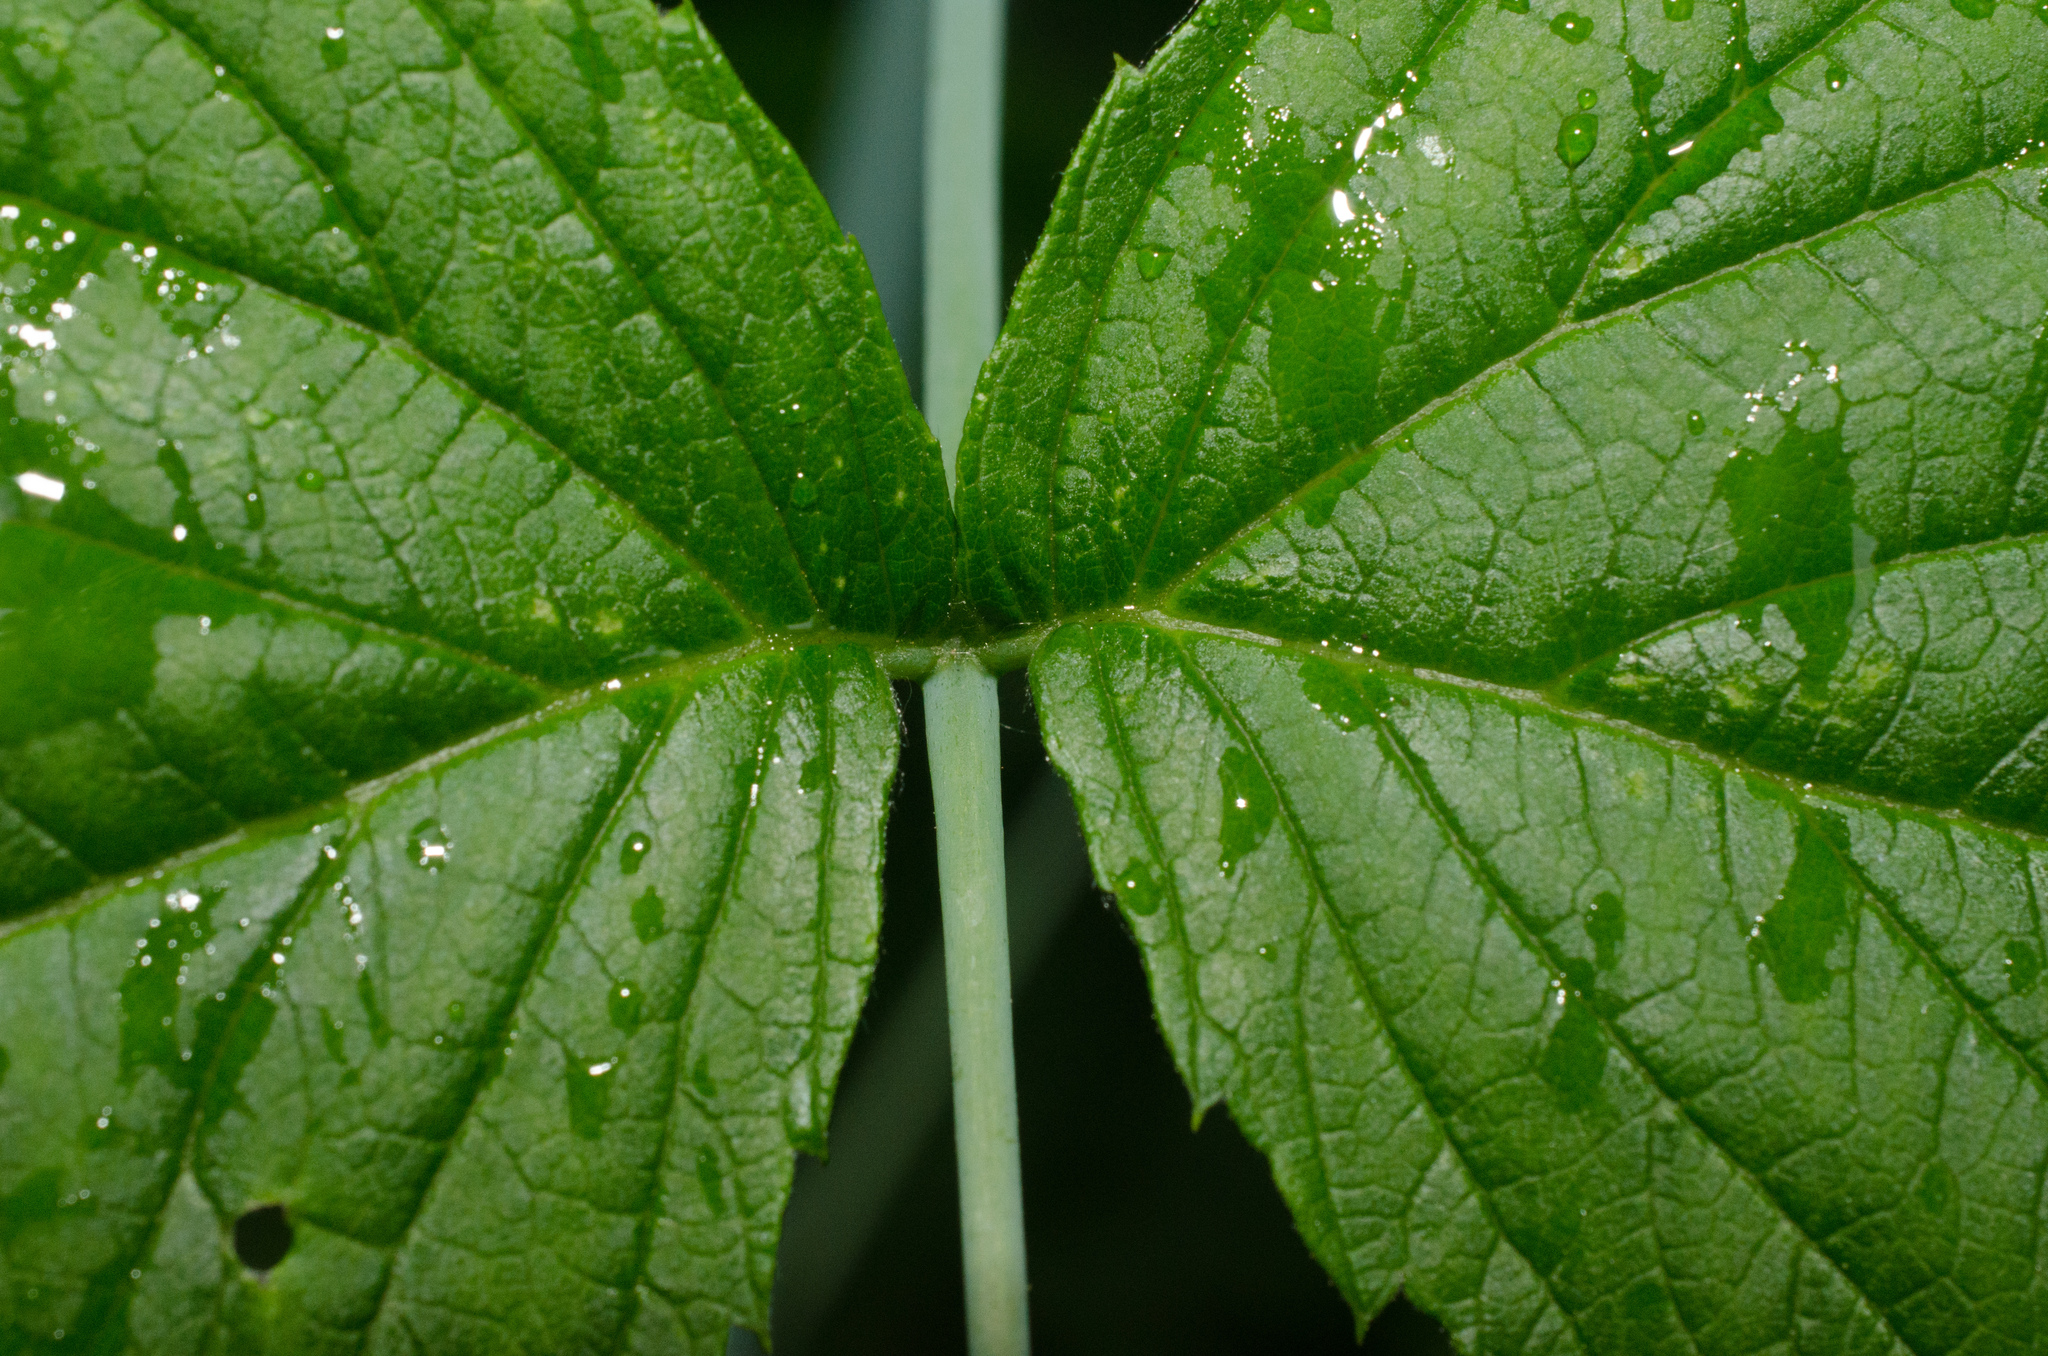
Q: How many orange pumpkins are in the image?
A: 0